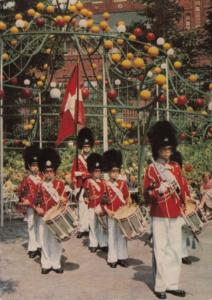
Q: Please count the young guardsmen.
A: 7